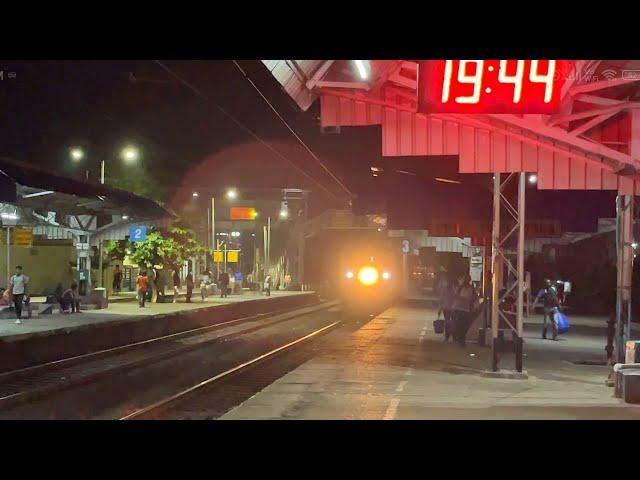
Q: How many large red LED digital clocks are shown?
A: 1